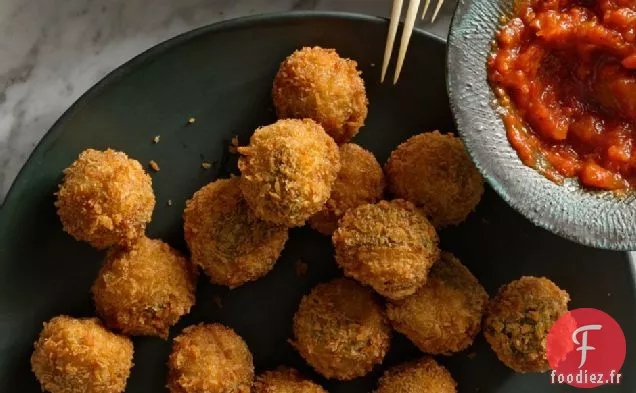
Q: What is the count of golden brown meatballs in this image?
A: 15